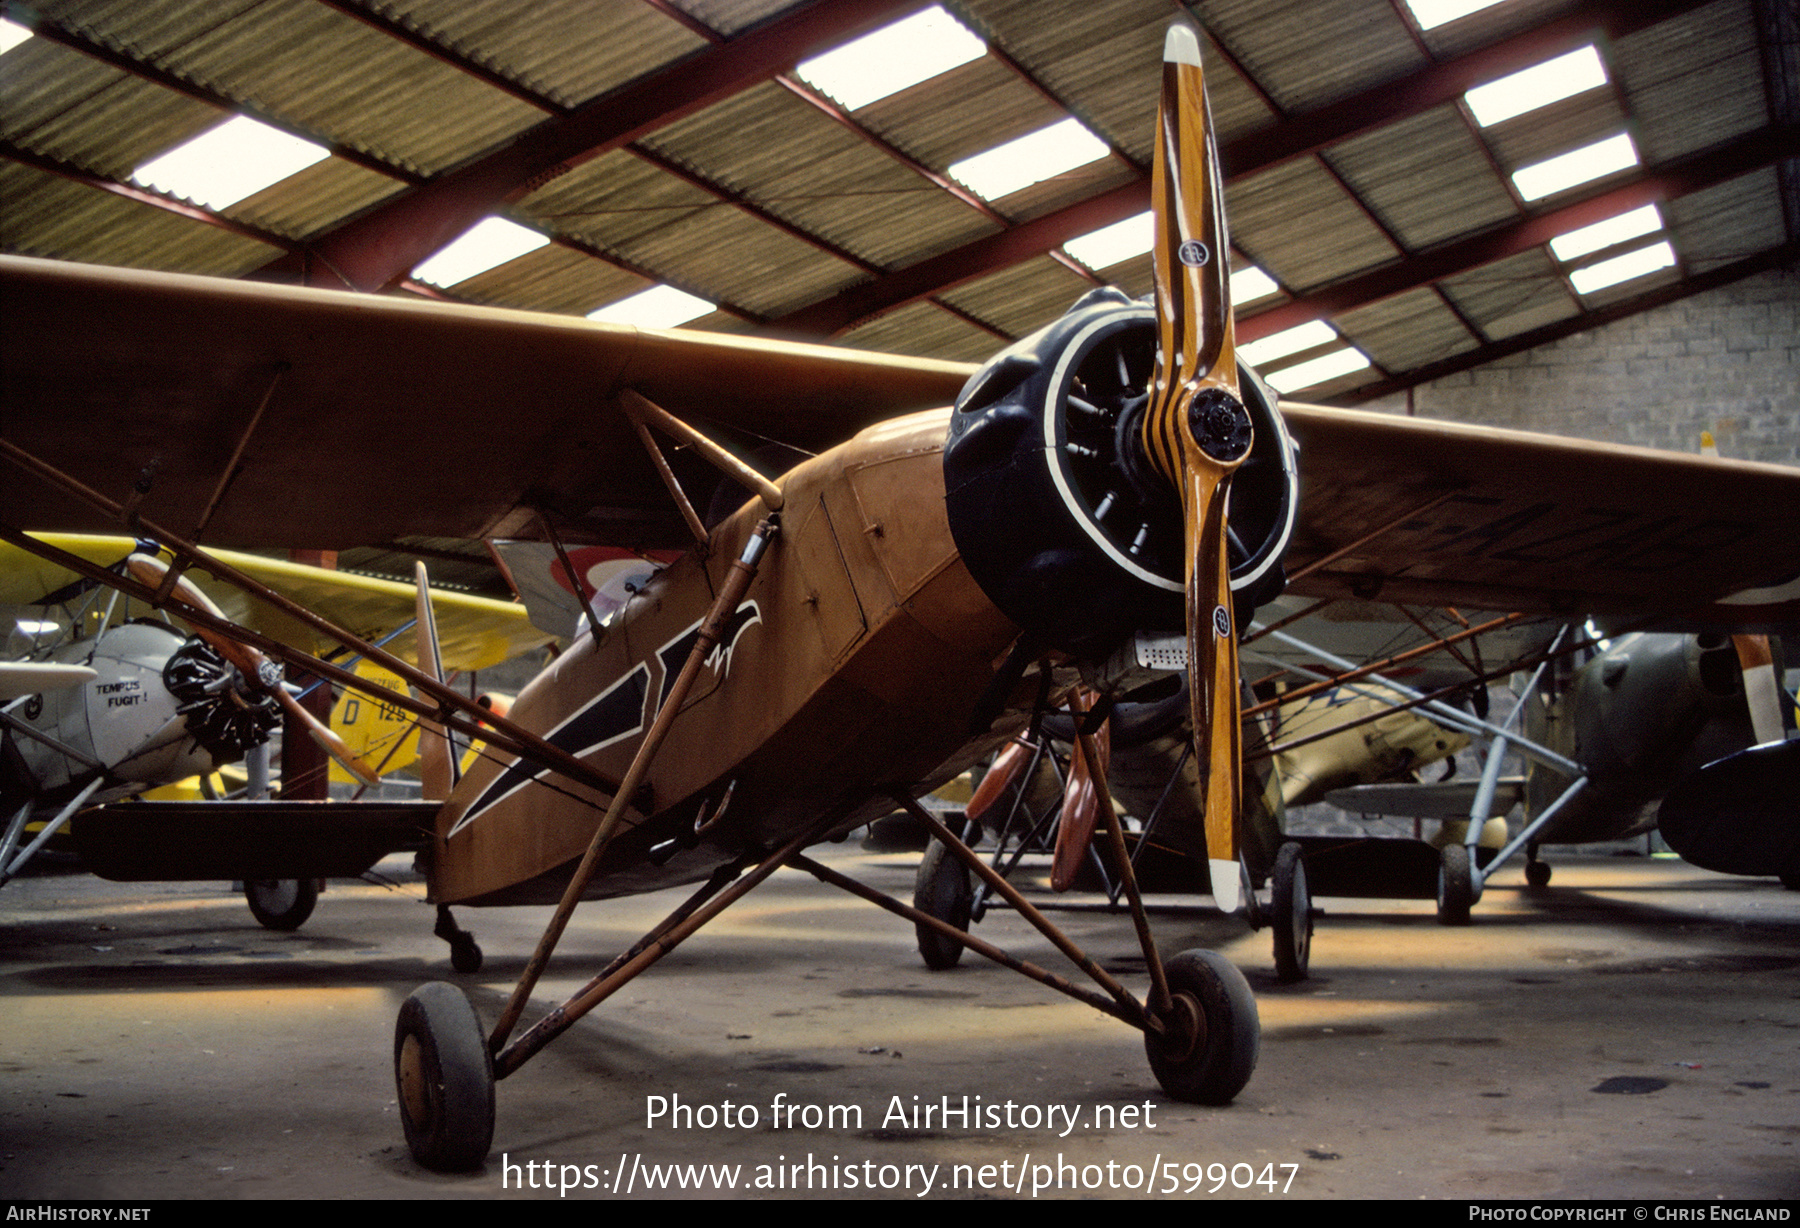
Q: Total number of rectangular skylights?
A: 15